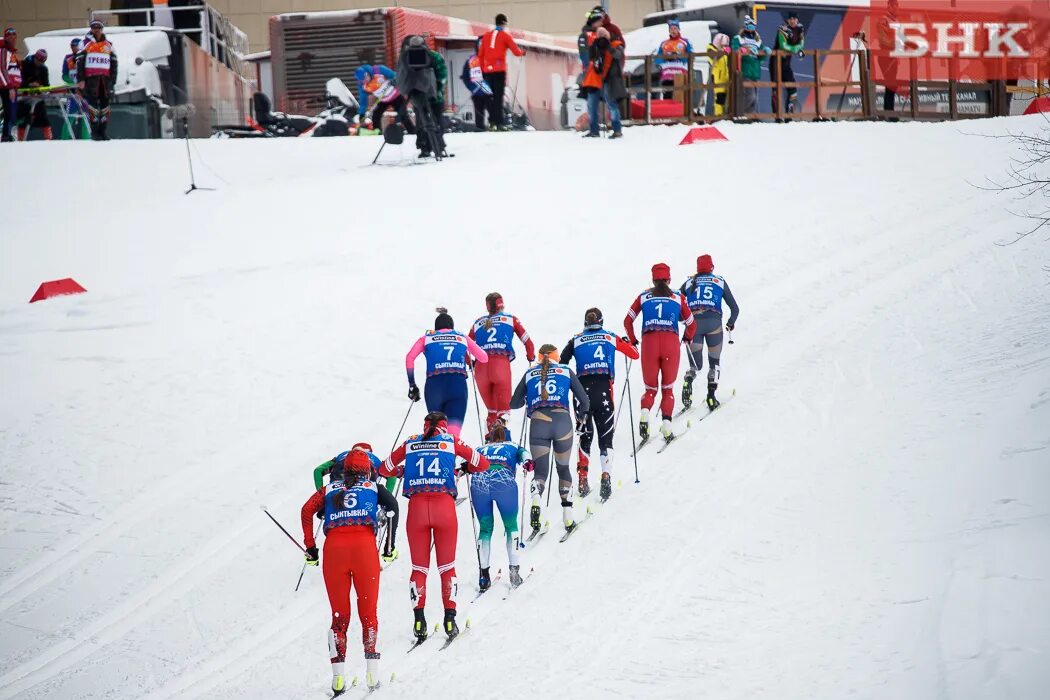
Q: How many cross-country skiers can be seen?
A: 10